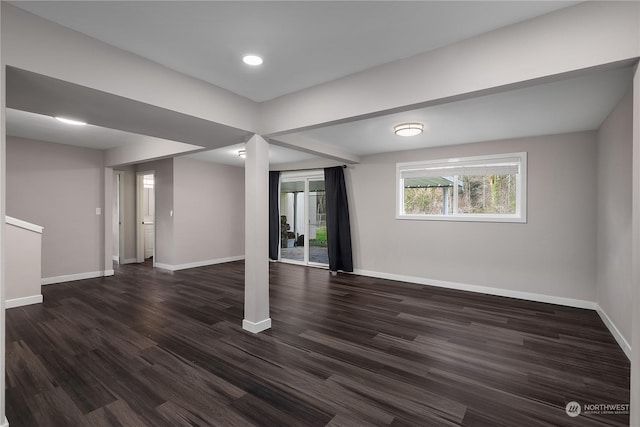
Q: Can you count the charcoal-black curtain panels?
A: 2